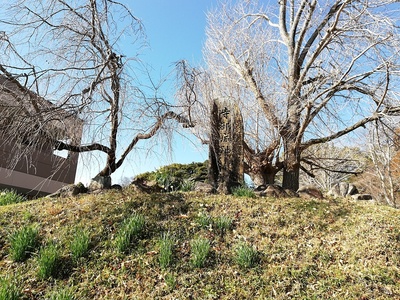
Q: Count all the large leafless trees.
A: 2